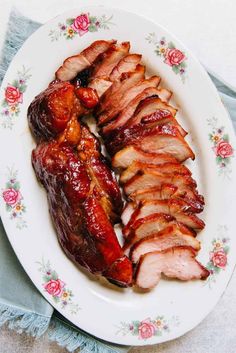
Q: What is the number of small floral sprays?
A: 8